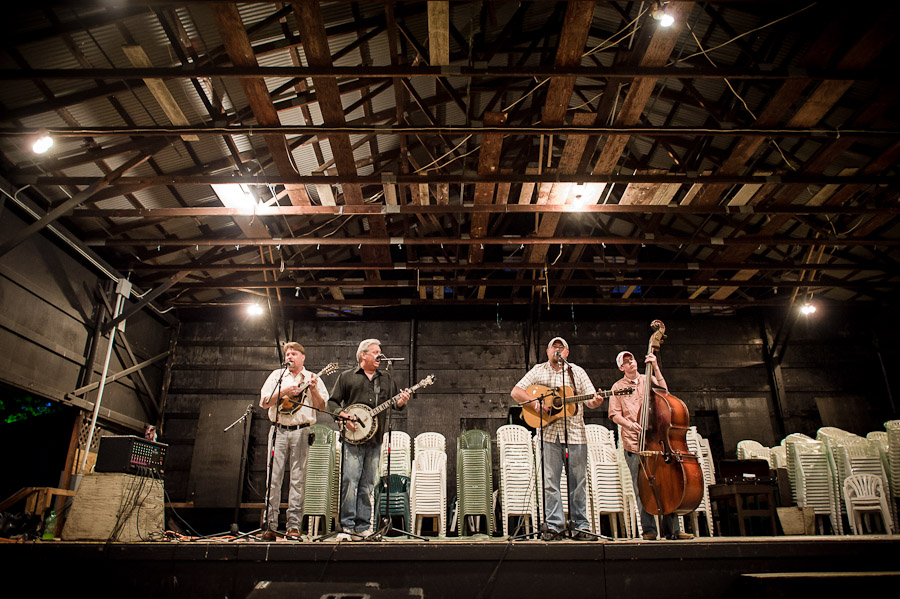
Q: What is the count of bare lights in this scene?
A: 4